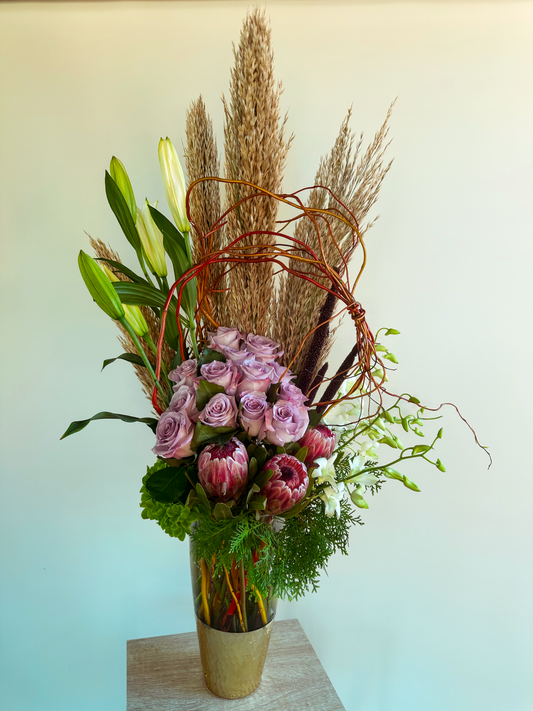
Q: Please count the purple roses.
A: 13